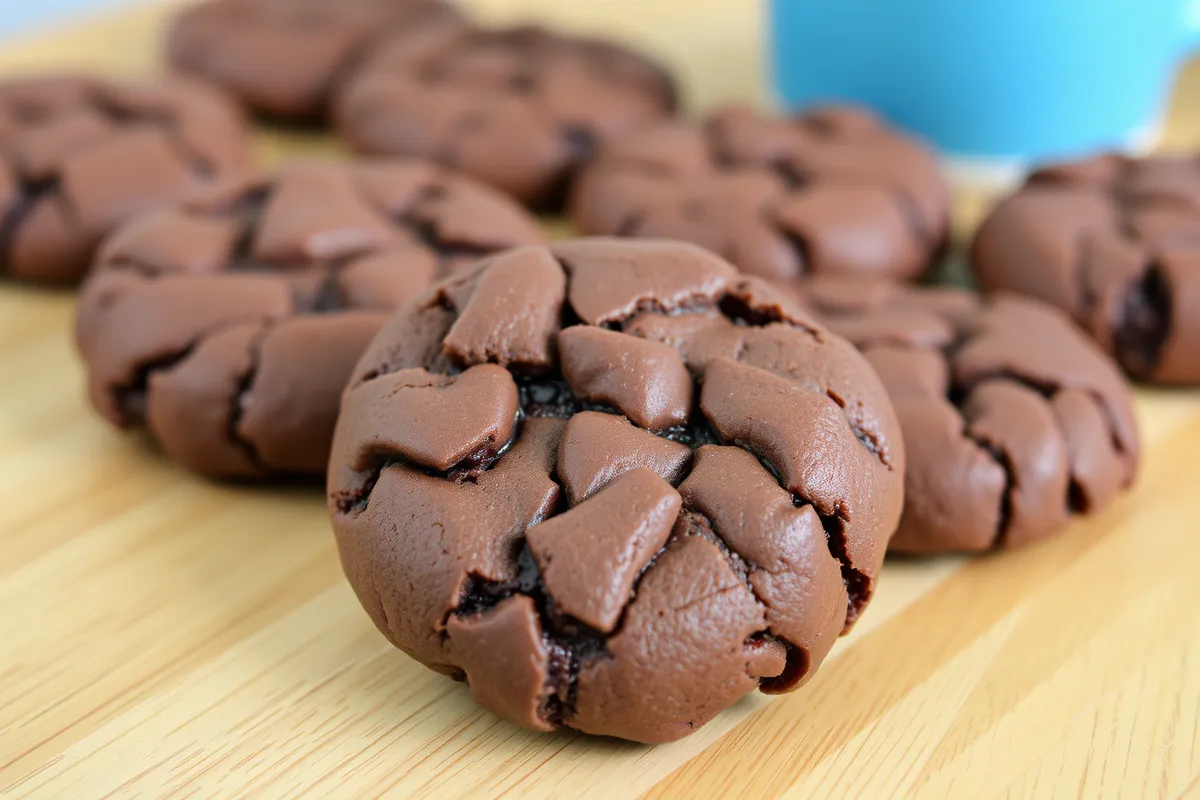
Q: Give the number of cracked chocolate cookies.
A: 8